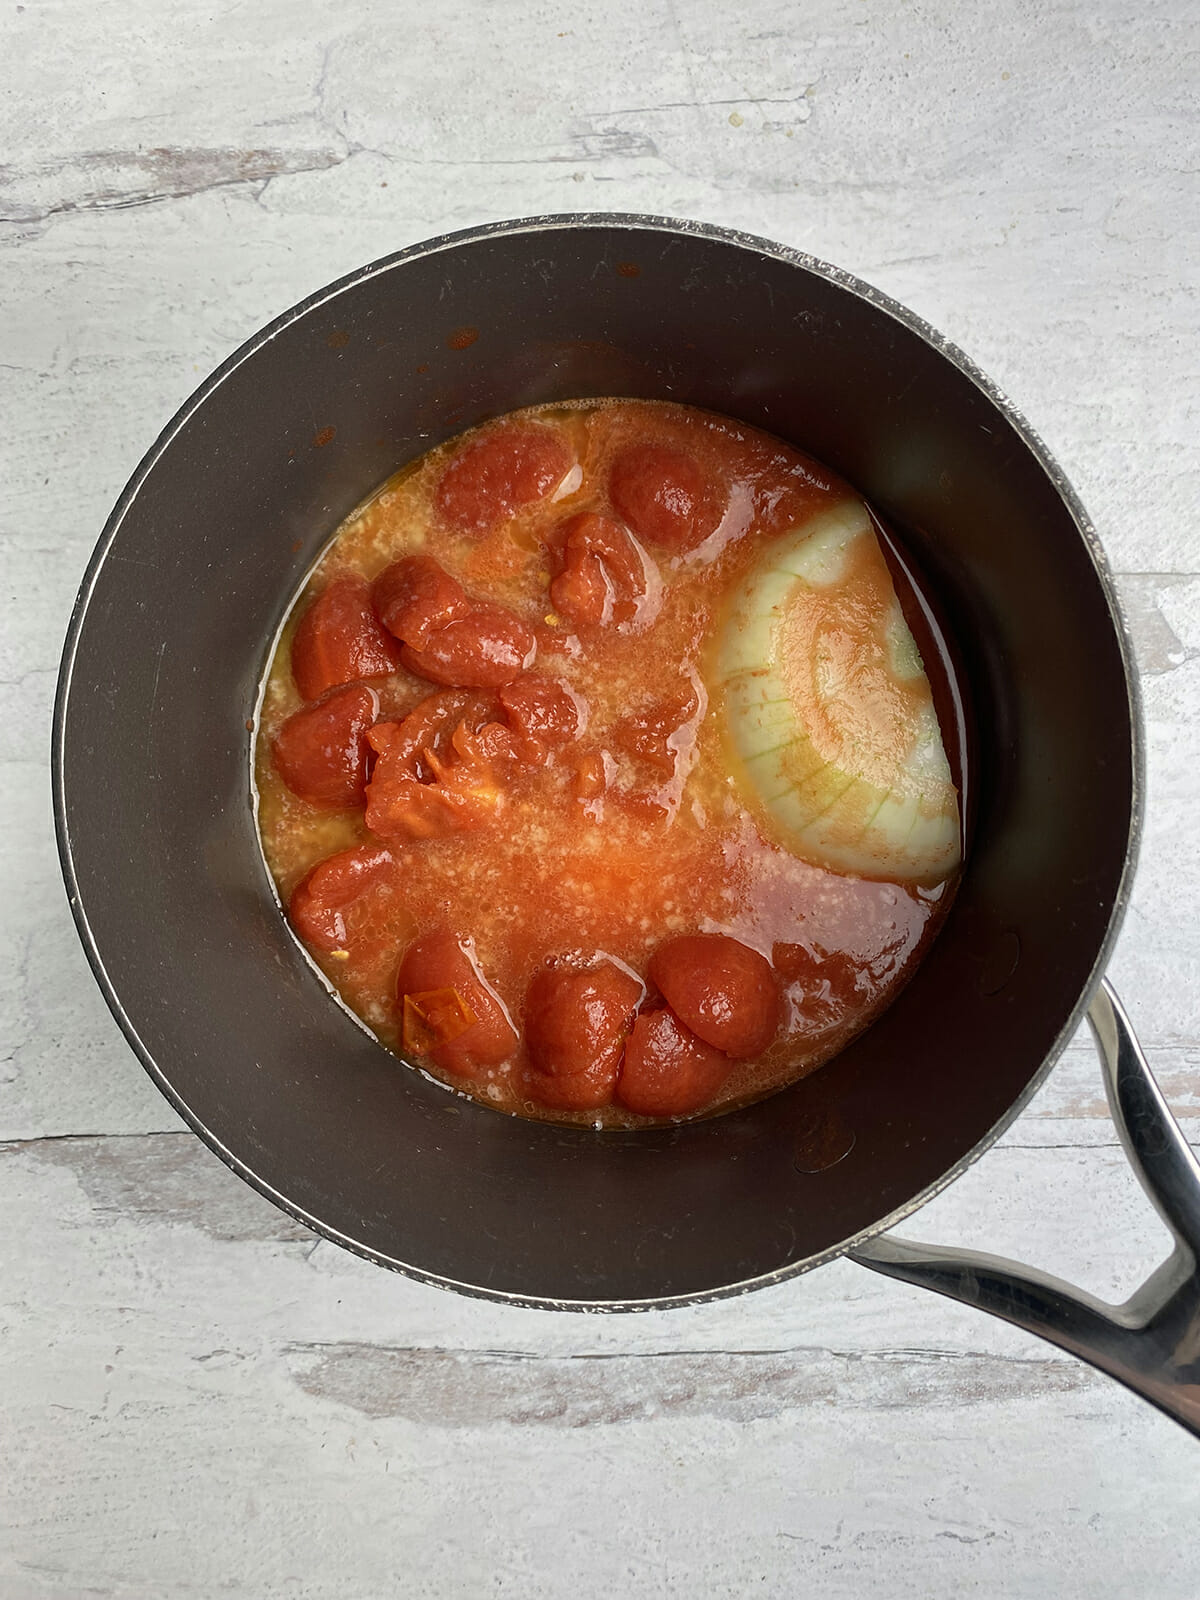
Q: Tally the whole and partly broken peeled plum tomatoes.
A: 14